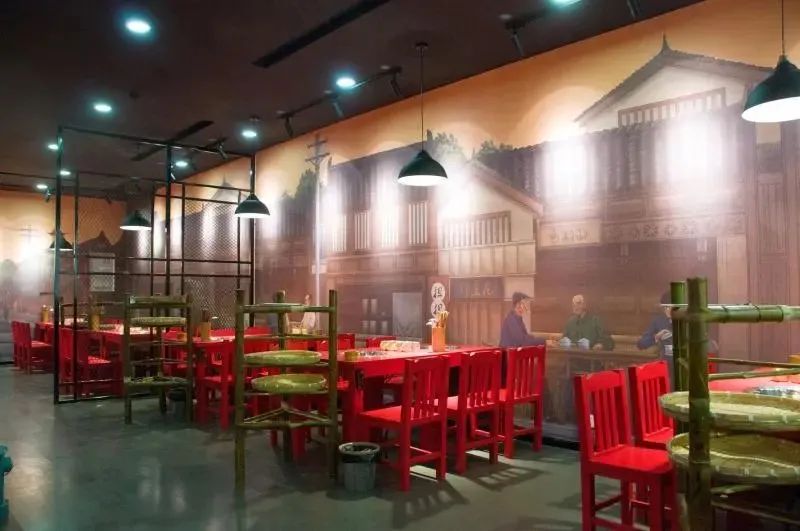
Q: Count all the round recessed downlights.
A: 9